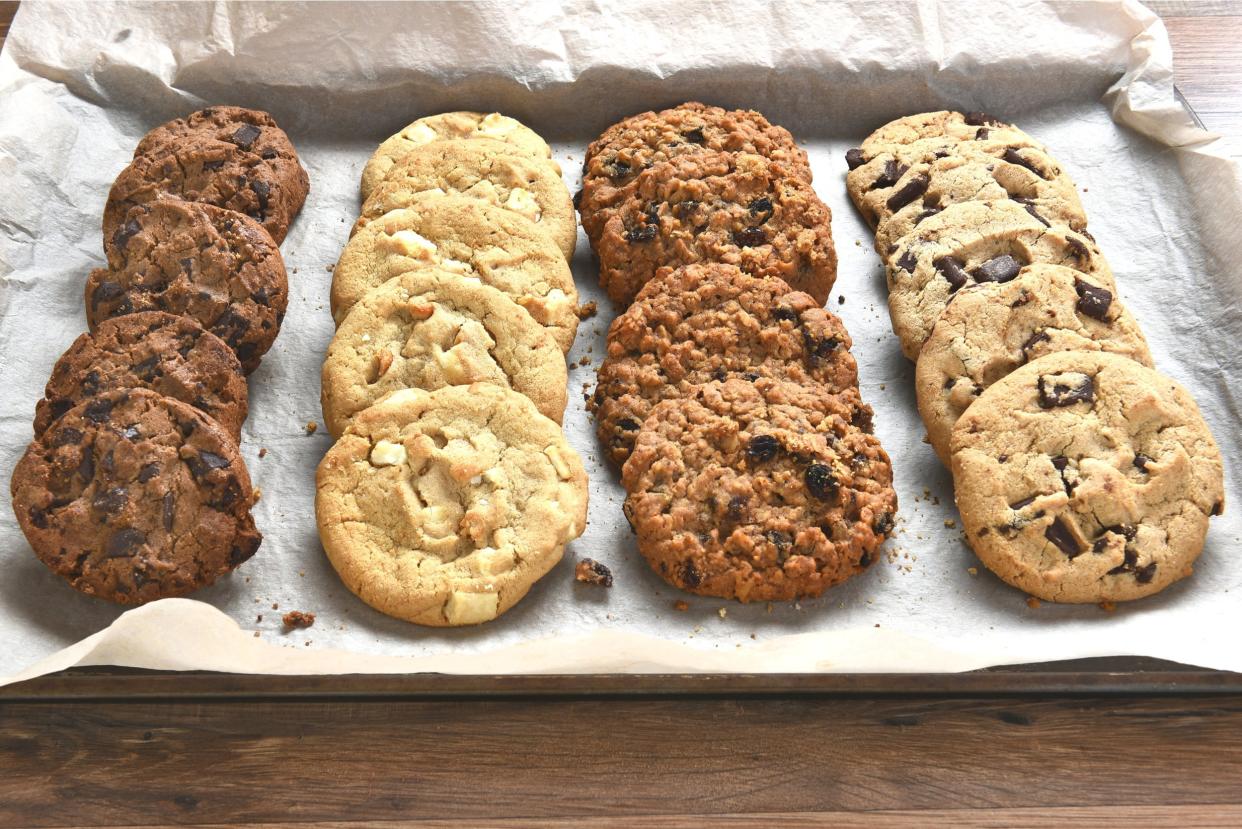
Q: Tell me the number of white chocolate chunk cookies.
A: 5